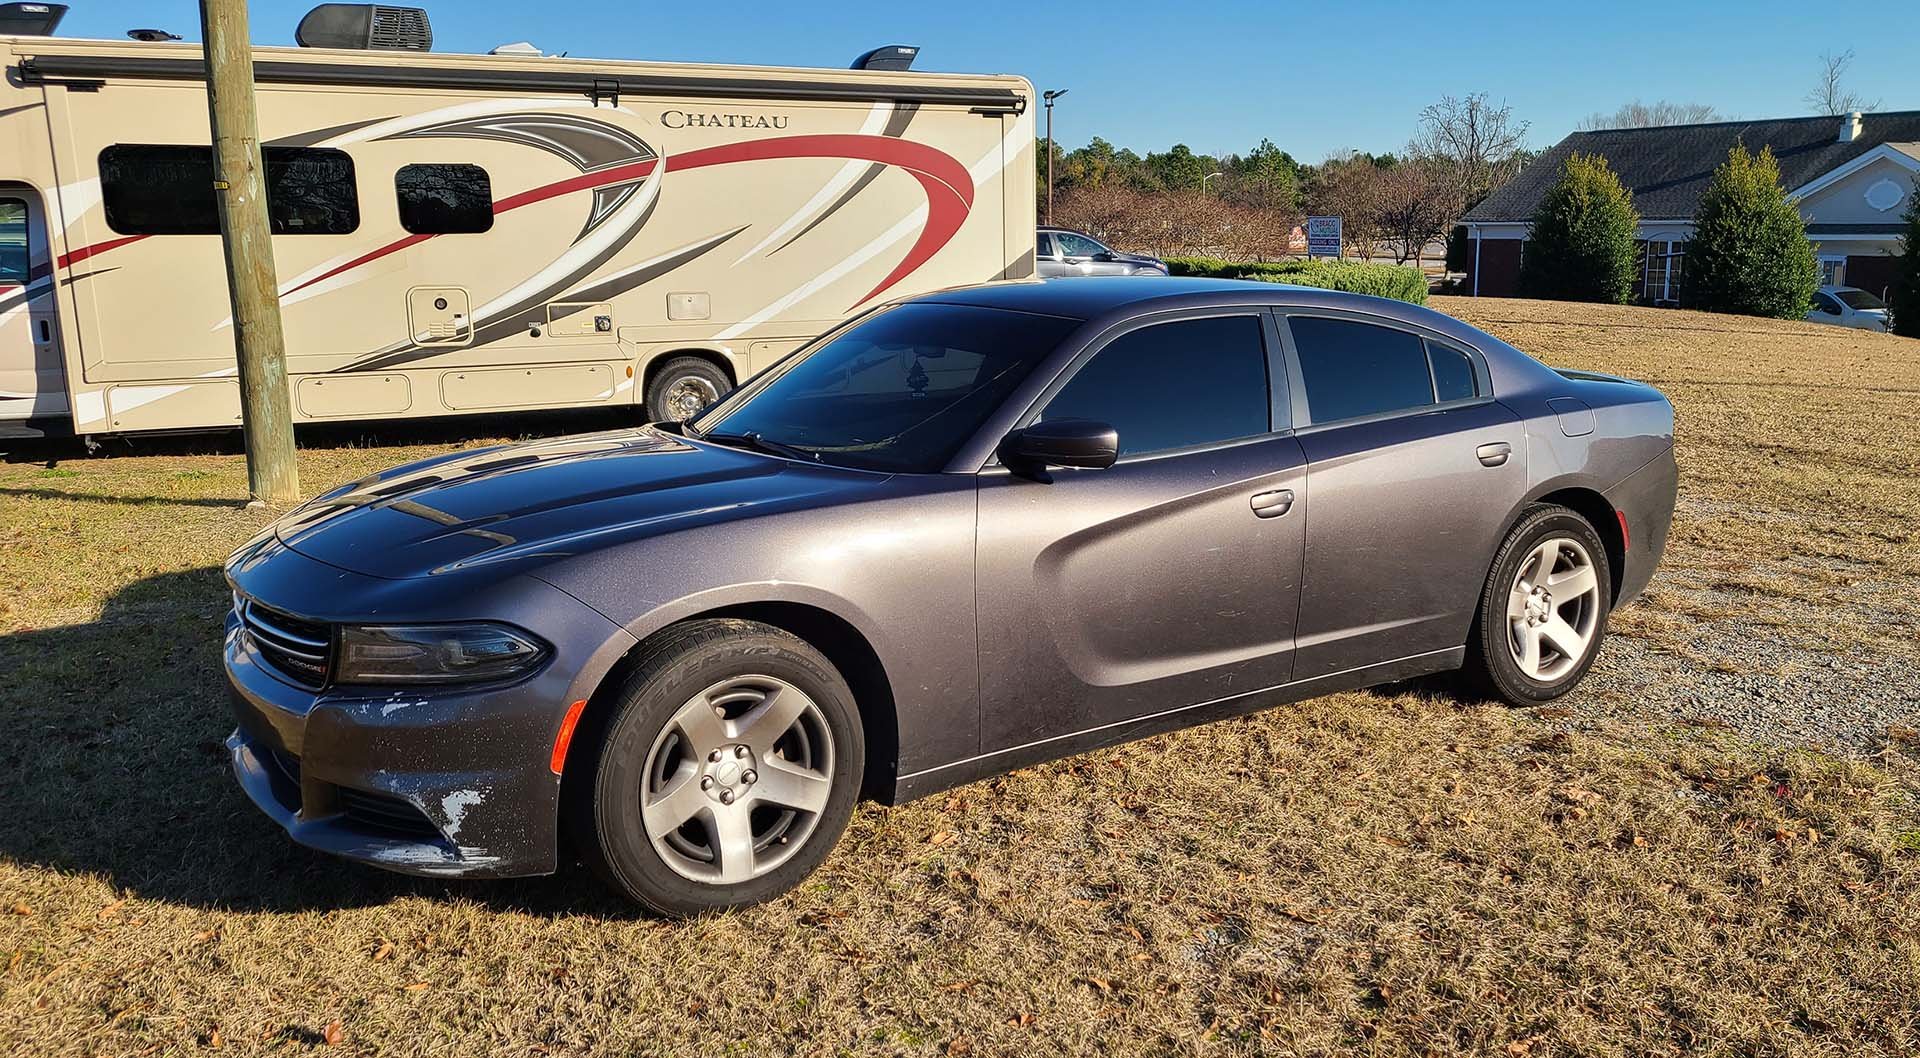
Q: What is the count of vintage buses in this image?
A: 0